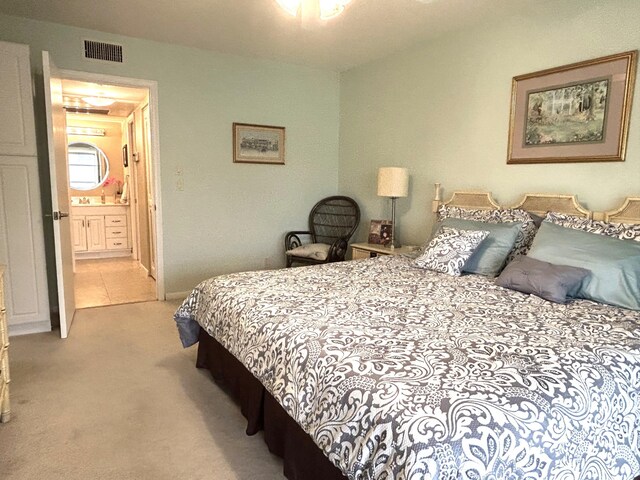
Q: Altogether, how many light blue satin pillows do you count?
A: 2